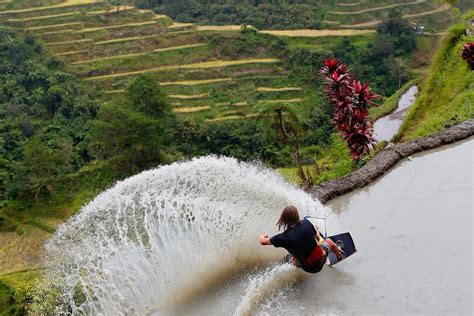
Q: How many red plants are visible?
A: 2